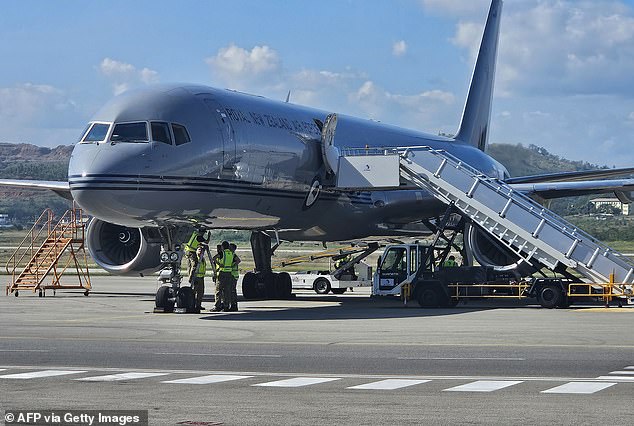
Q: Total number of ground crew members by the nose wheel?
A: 5